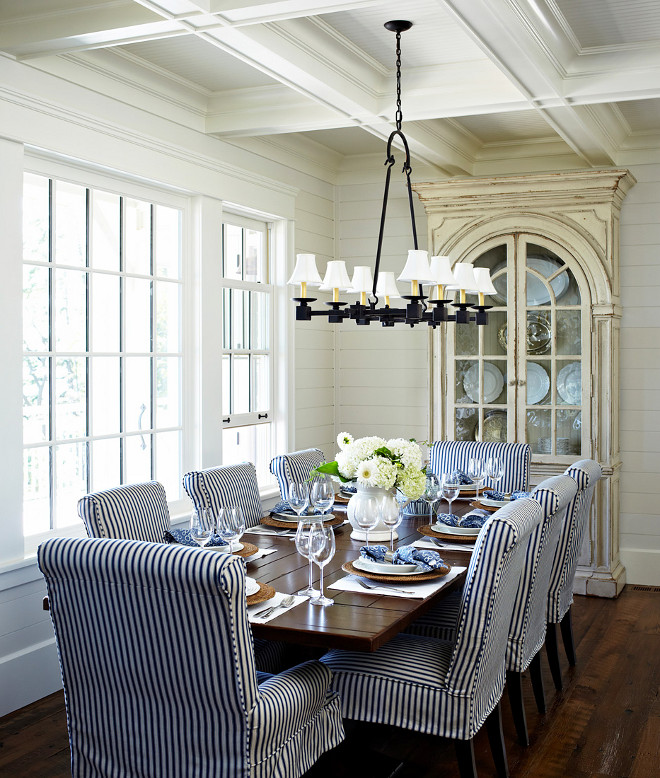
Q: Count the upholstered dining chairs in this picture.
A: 8